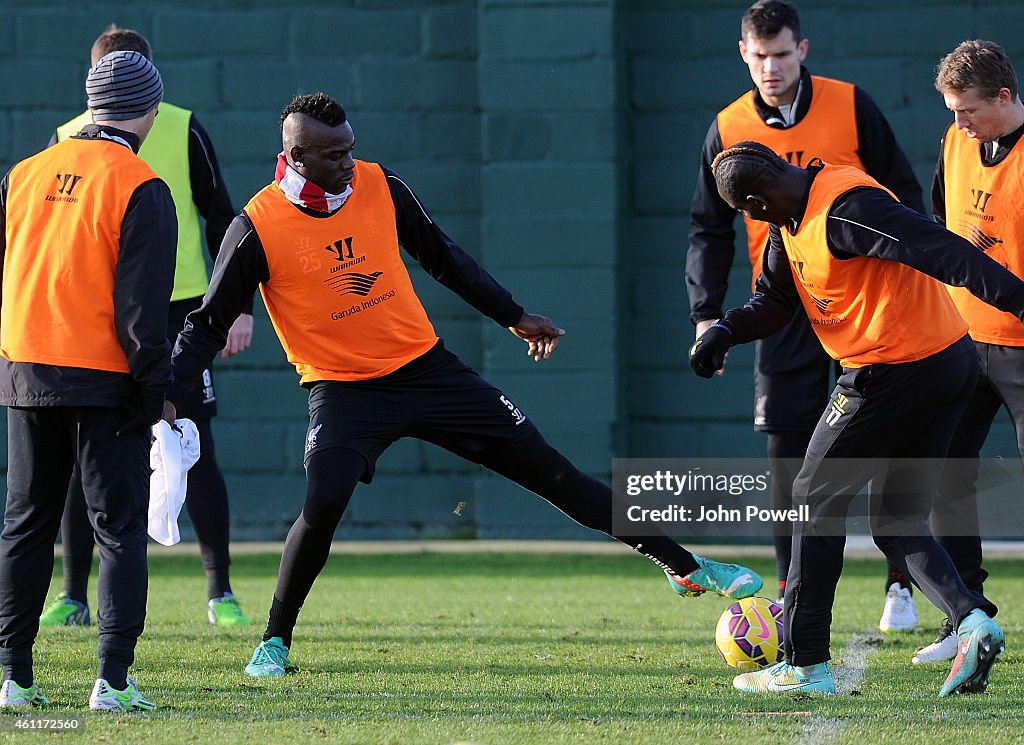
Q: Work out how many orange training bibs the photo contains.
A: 5